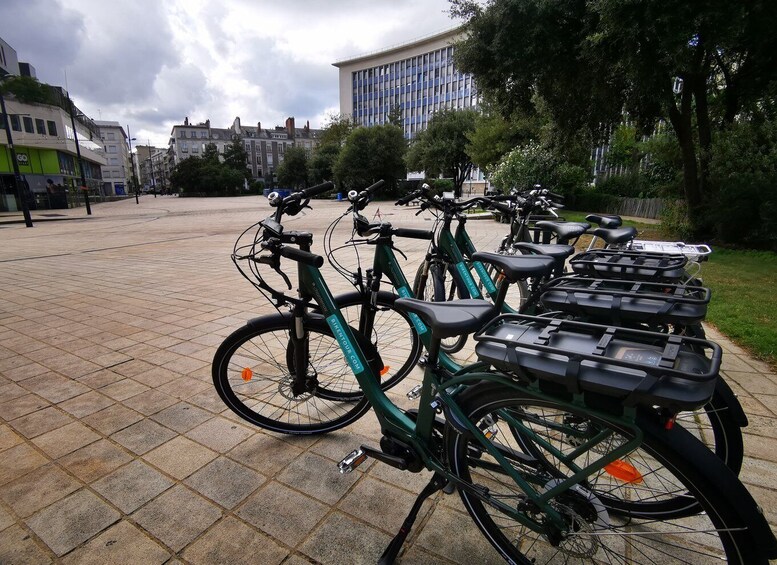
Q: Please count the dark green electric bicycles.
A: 4